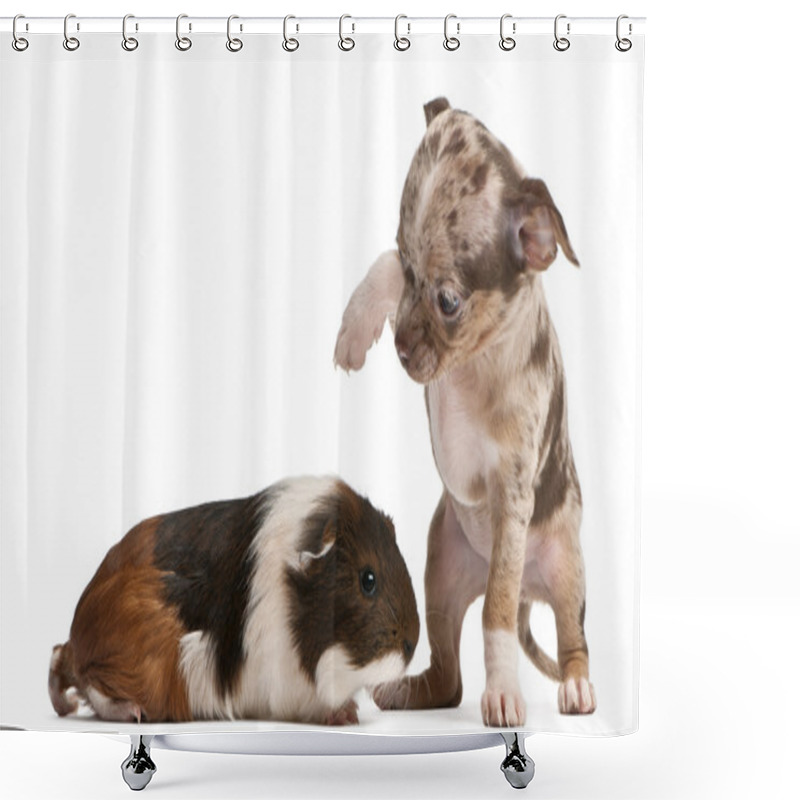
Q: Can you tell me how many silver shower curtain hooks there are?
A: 12